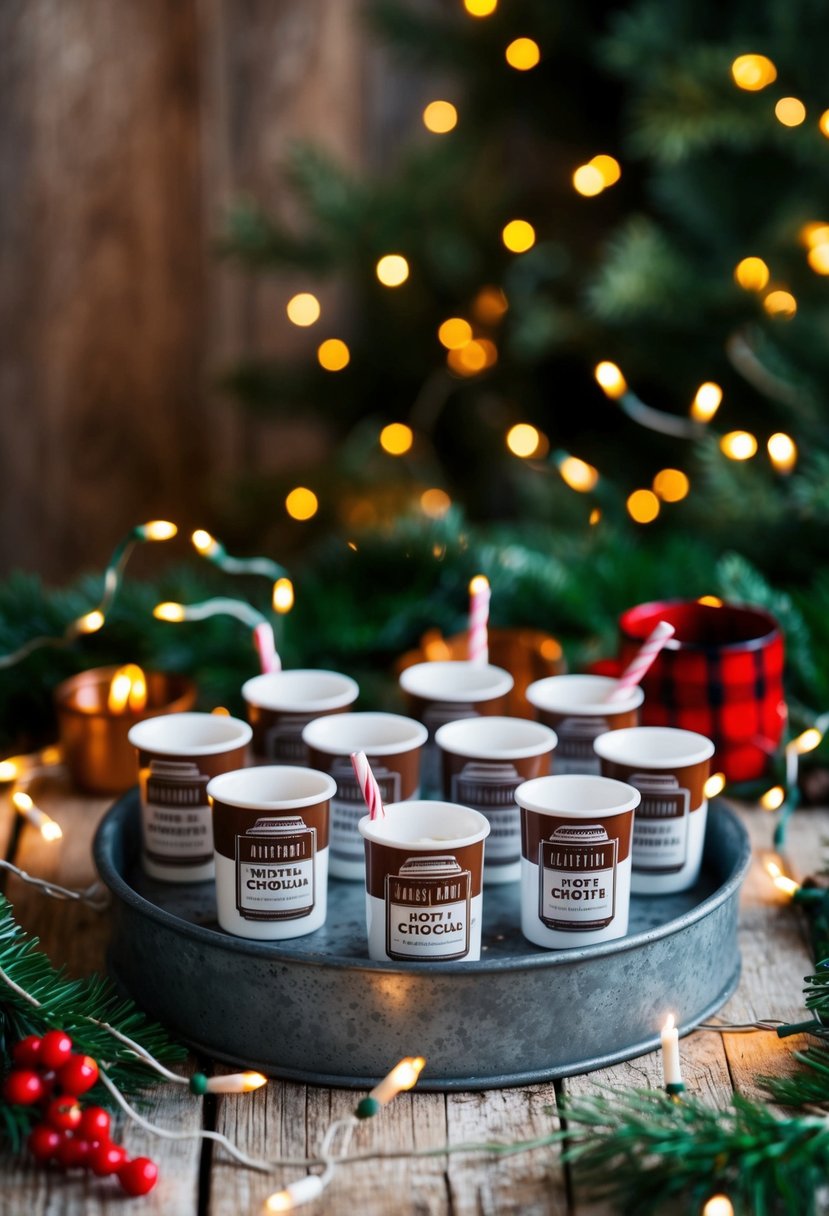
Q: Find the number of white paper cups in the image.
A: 10